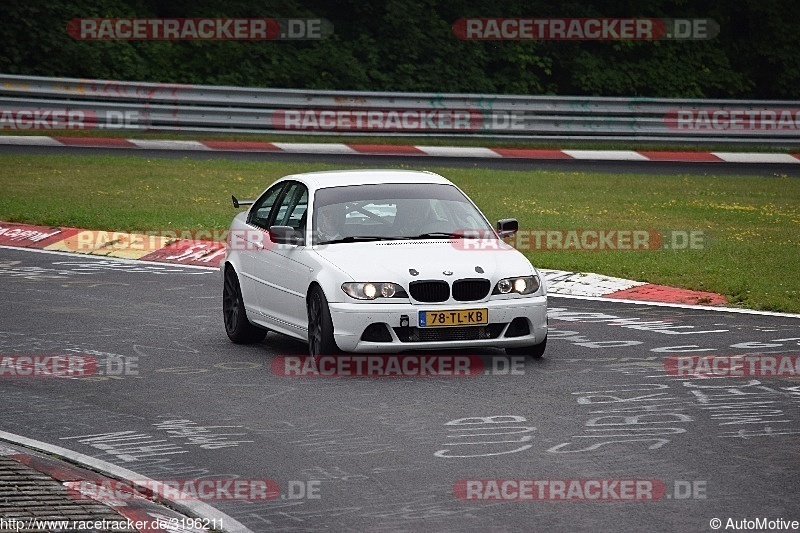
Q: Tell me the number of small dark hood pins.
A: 2